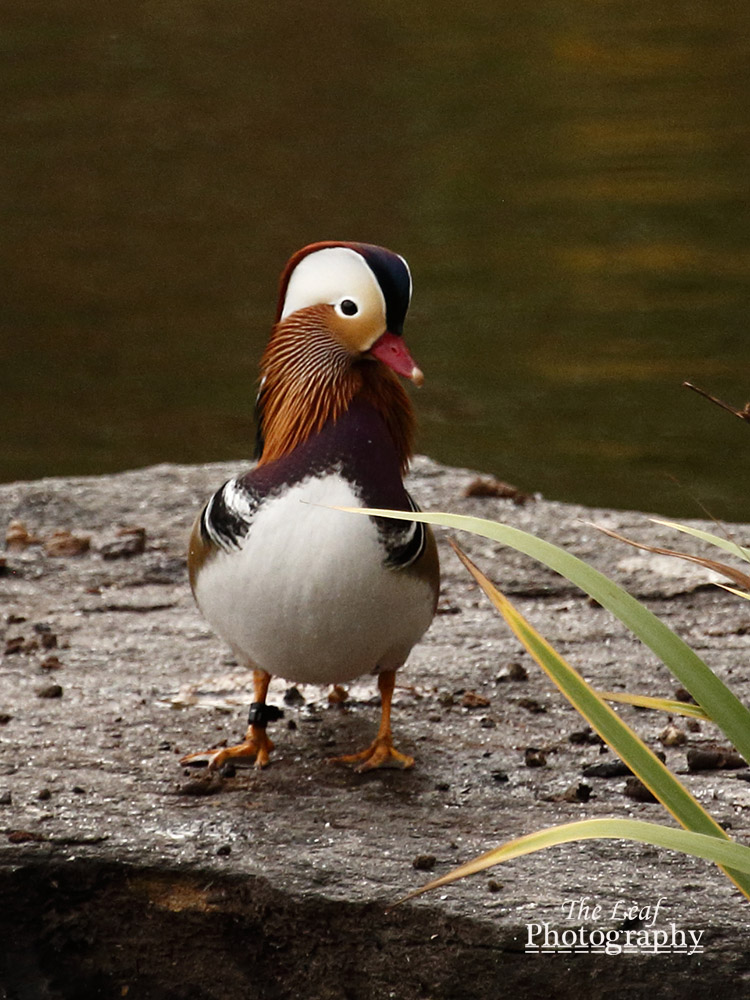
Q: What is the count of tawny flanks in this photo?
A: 2